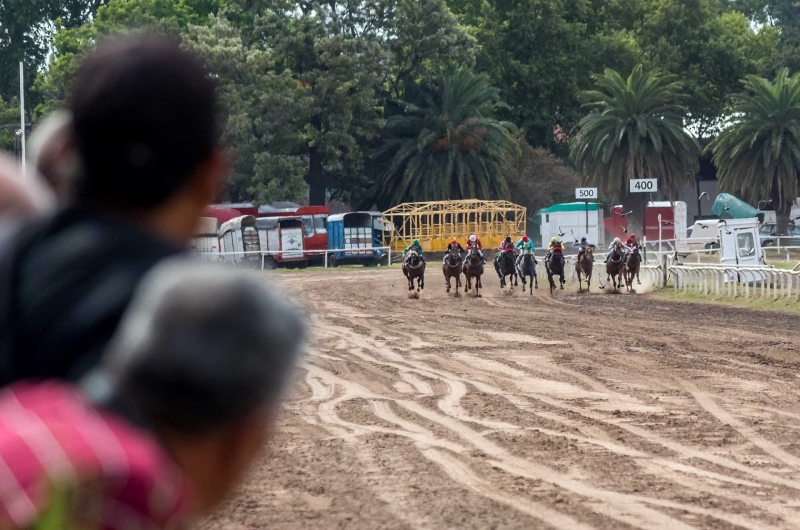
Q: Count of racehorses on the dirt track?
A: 9